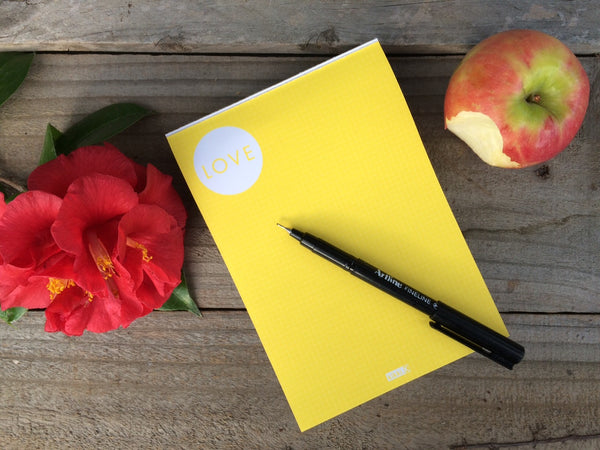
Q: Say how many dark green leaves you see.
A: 5